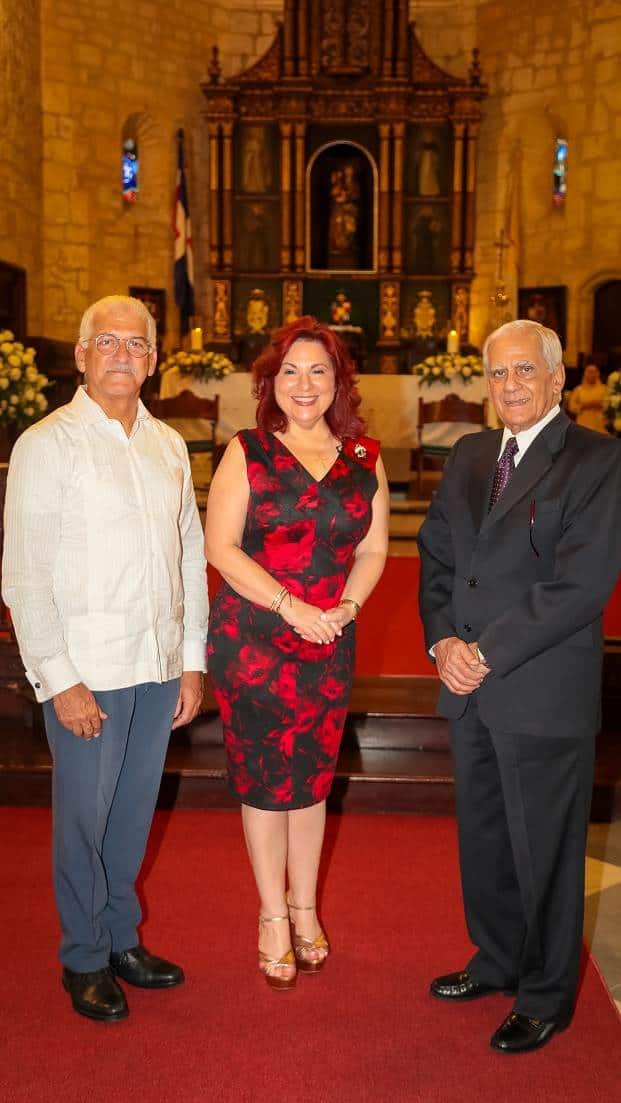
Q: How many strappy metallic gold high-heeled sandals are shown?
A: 2